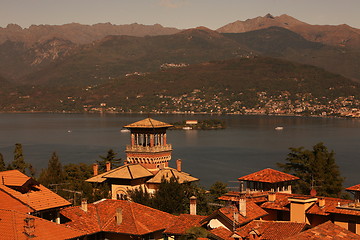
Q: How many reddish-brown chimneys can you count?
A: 3